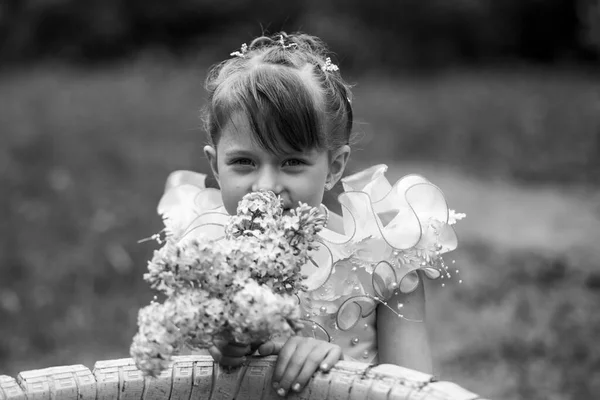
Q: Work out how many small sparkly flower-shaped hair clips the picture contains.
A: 3